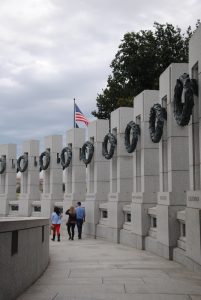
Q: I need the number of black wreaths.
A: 9